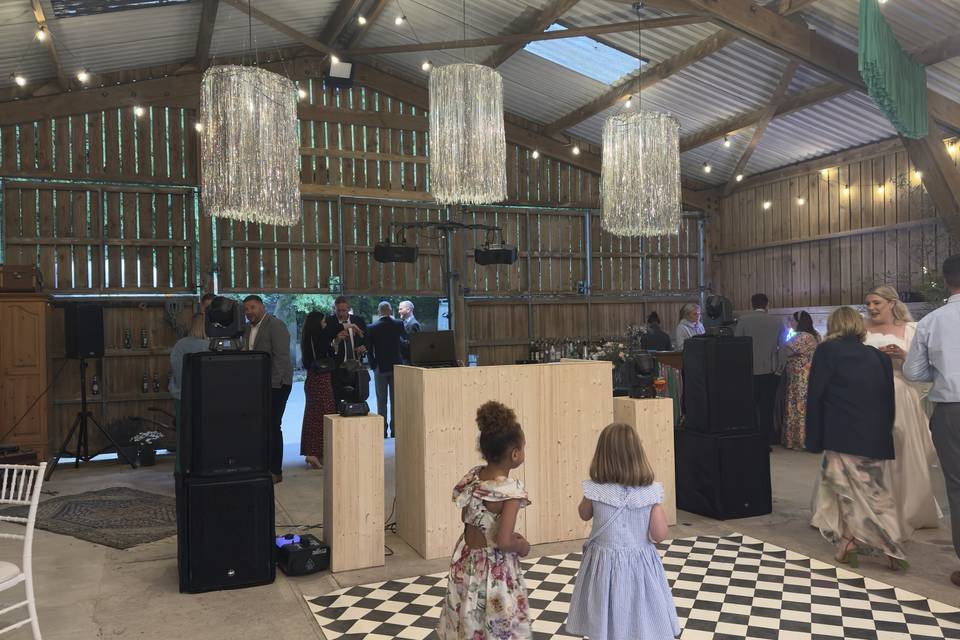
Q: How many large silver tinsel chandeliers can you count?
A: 3